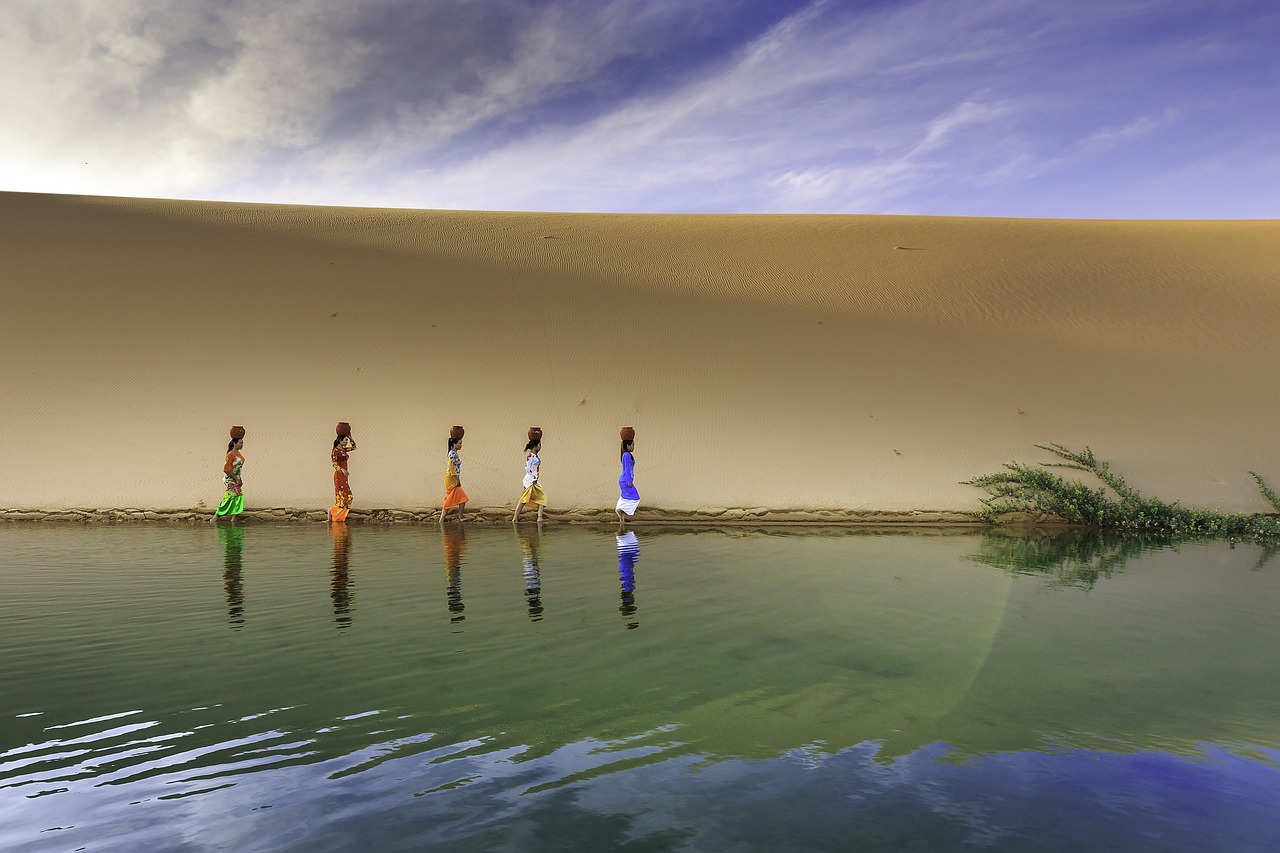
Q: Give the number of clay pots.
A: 5